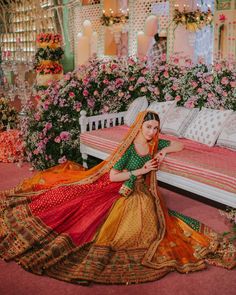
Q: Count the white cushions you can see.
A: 5